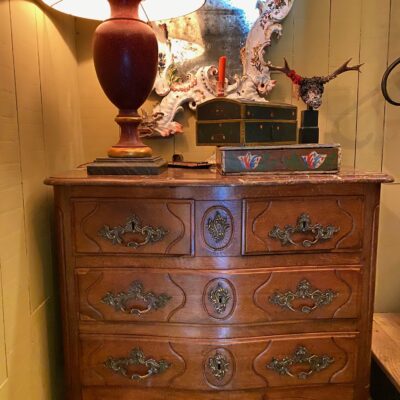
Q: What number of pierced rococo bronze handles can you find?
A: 6